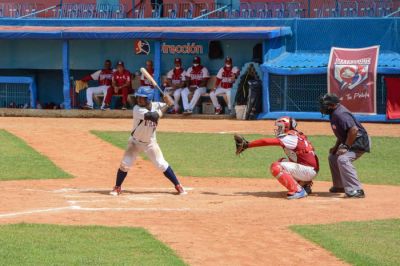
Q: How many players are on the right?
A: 2